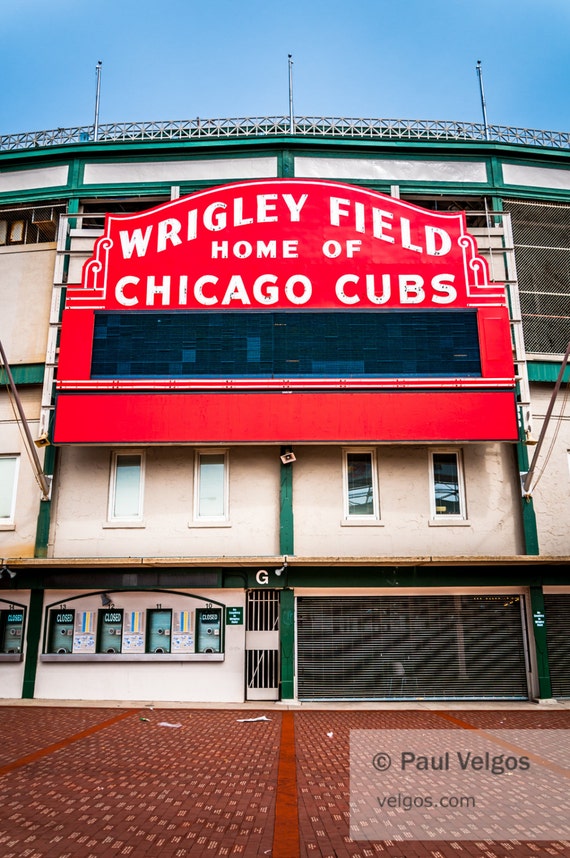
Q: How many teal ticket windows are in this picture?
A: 5